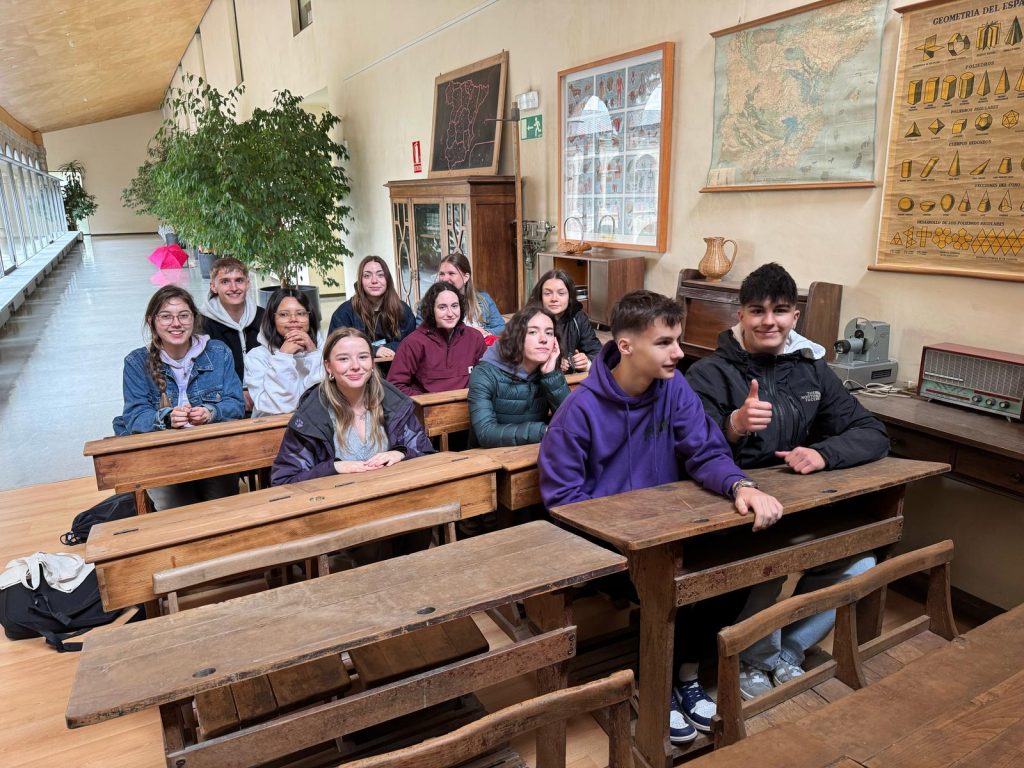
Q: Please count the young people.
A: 11